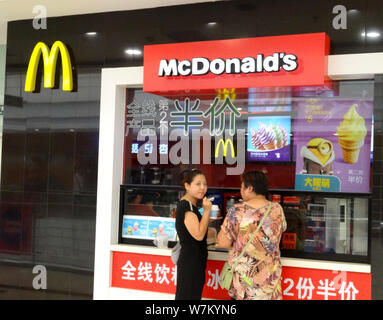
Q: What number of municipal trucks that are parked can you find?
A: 0